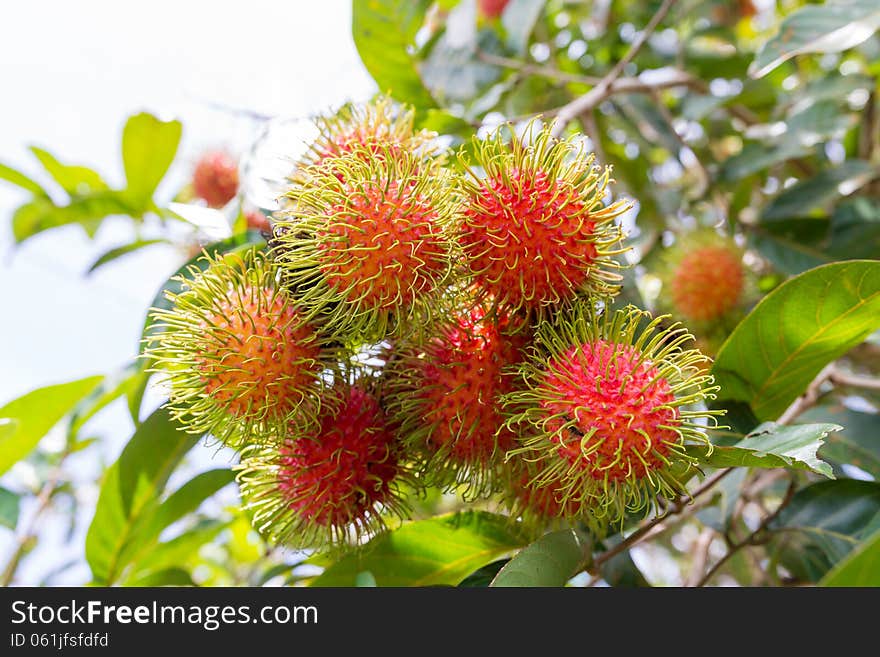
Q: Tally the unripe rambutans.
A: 0